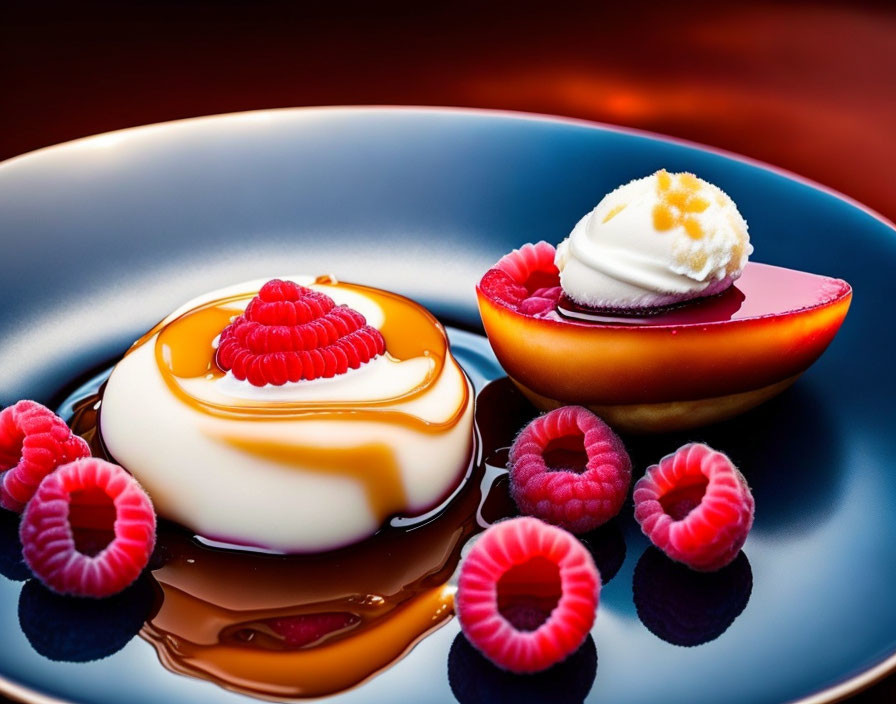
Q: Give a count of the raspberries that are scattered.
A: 5